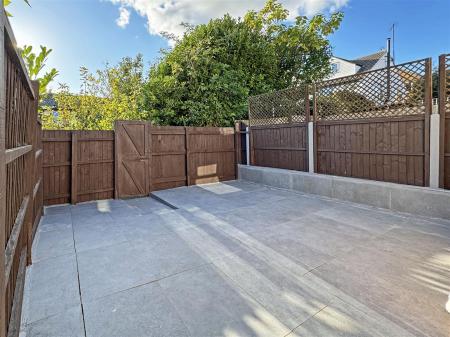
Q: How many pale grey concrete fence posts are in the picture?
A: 3